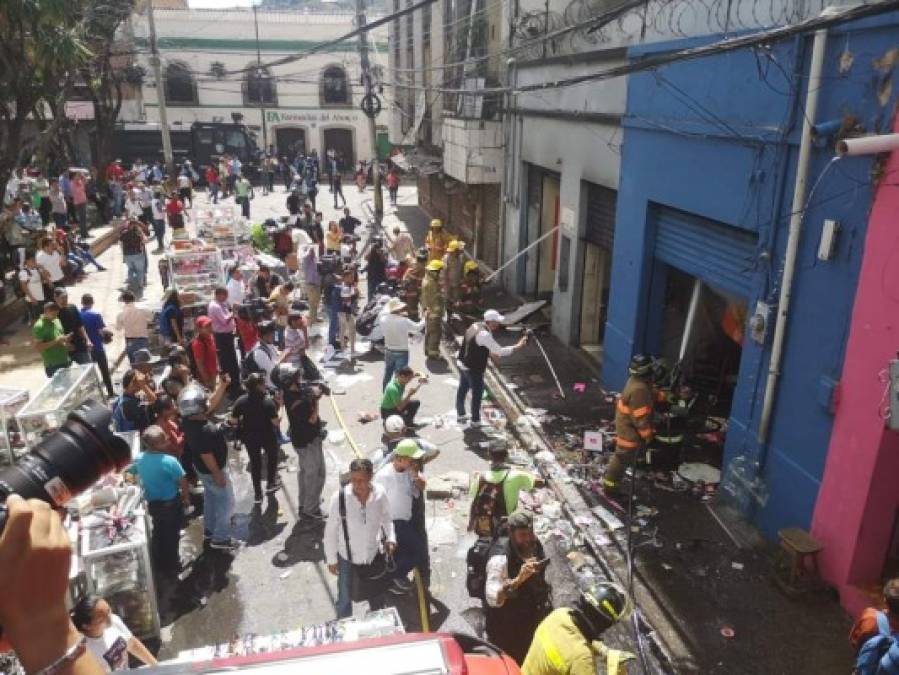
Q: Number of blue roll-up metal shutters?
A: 1